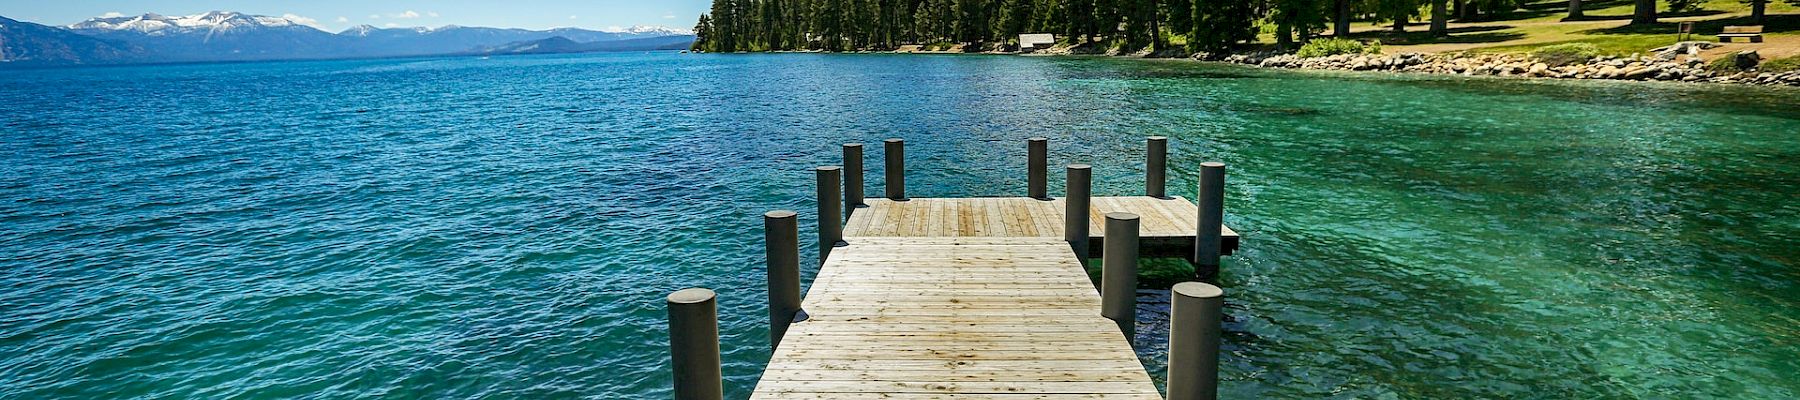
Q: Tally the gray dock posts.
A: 11